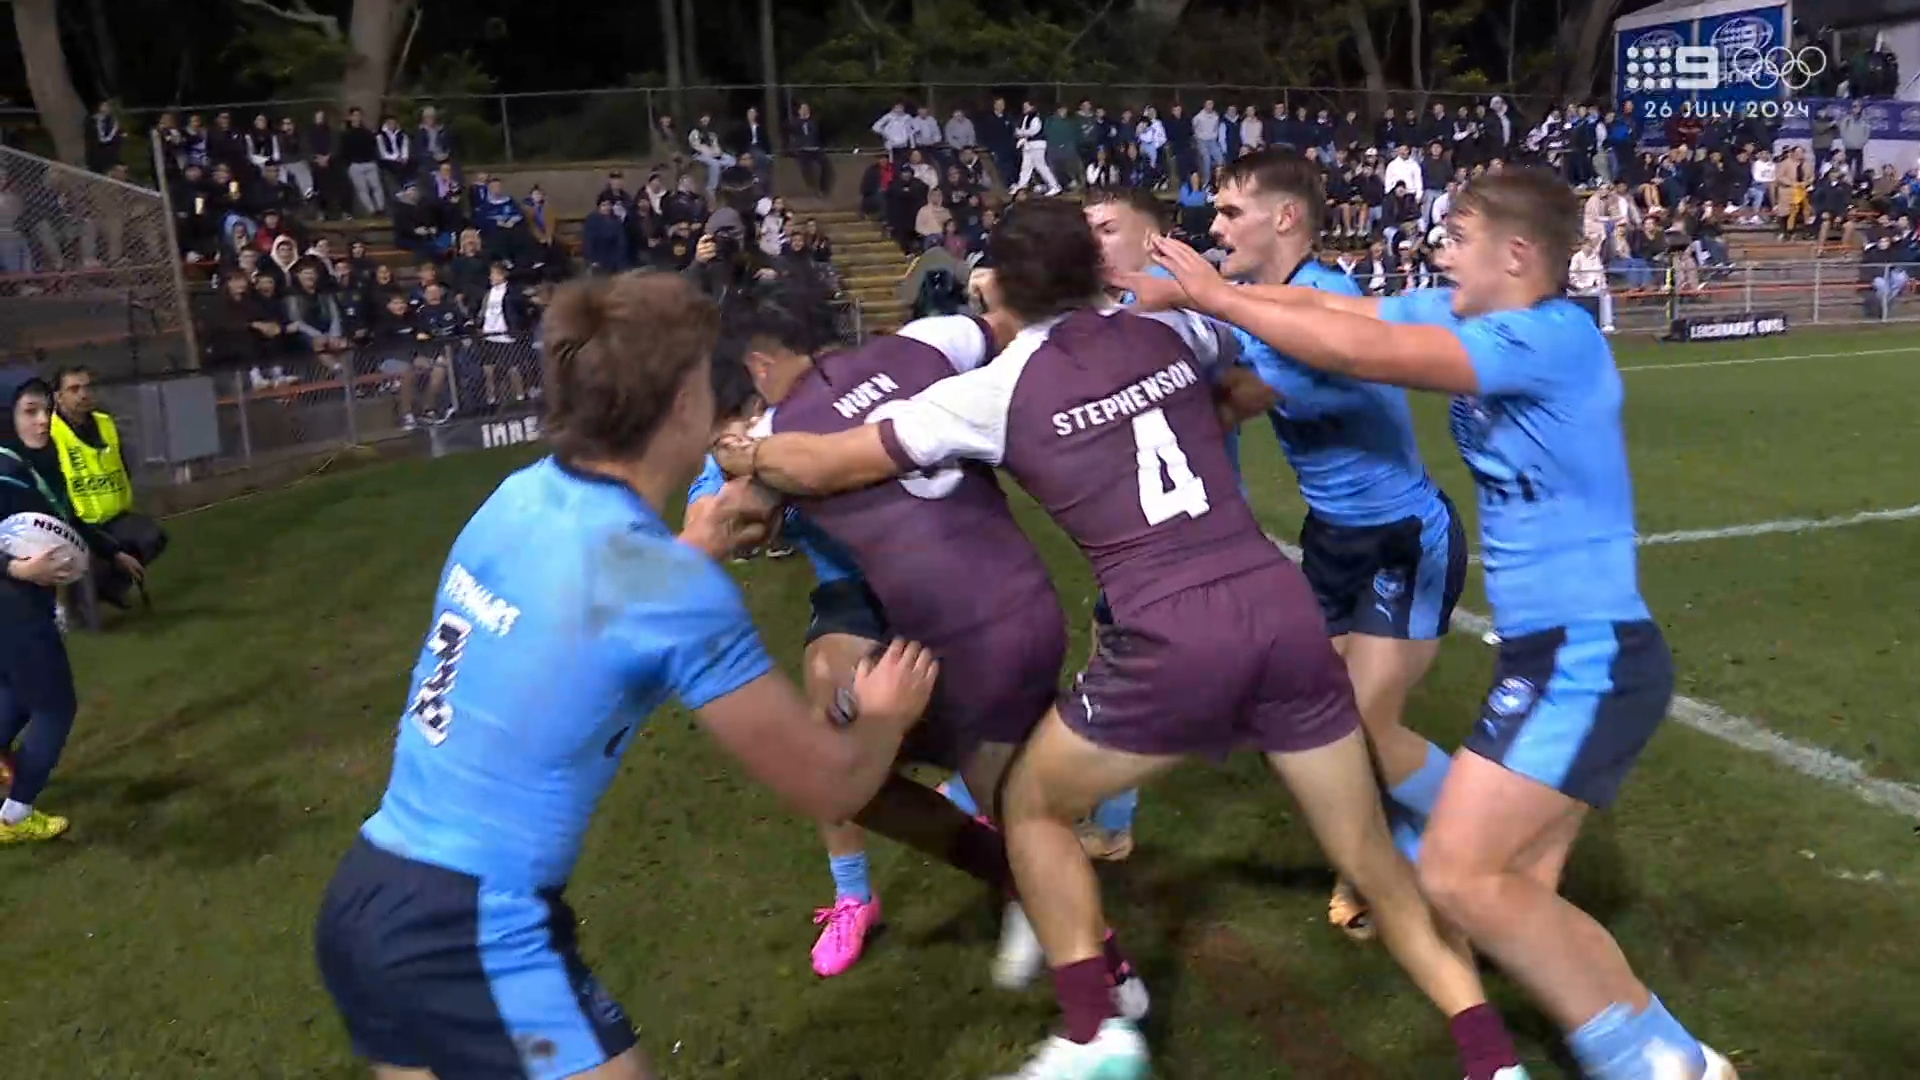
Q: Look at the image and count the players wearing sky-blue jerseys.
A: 5